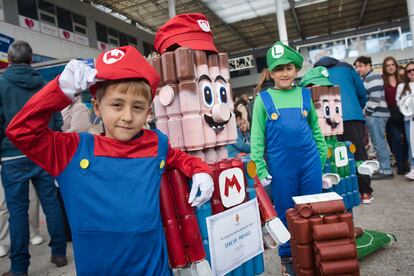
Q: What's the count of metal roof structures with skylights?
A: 1